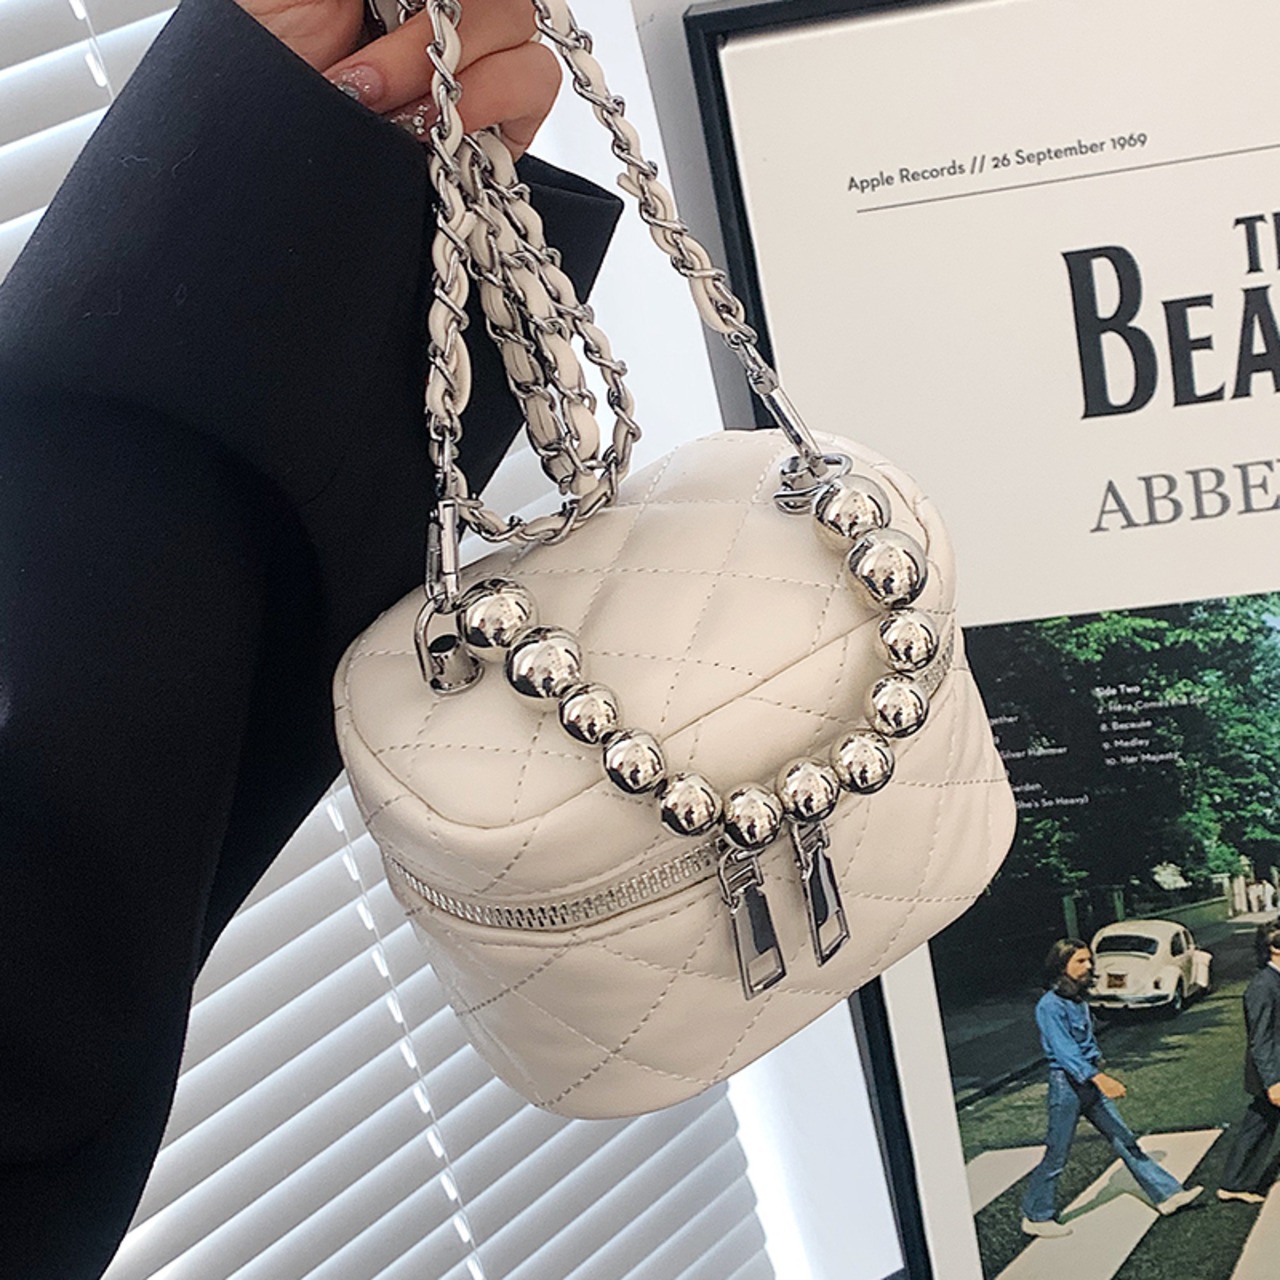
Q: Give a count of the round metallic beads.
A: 12